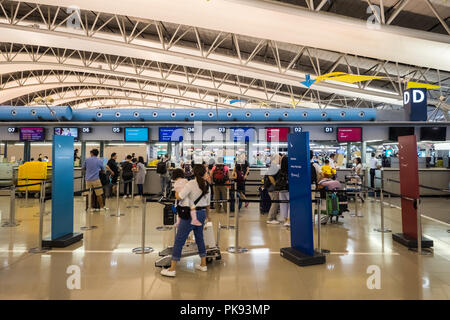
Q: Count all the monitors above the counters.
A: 9